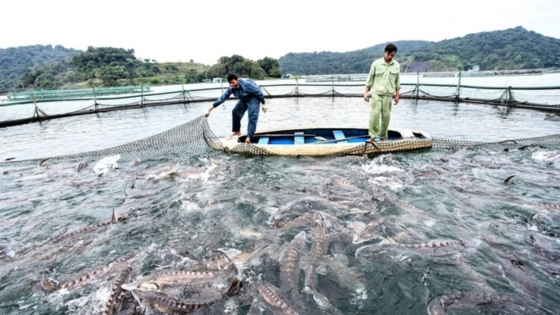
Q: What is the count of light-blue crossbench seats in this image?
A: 3